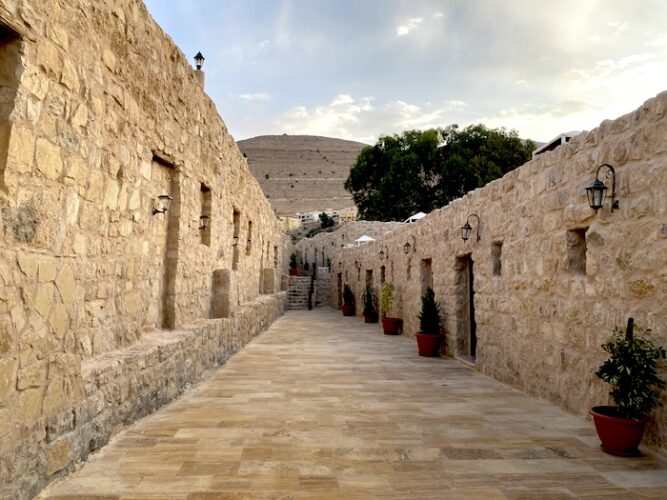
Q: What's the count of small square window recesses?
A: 2